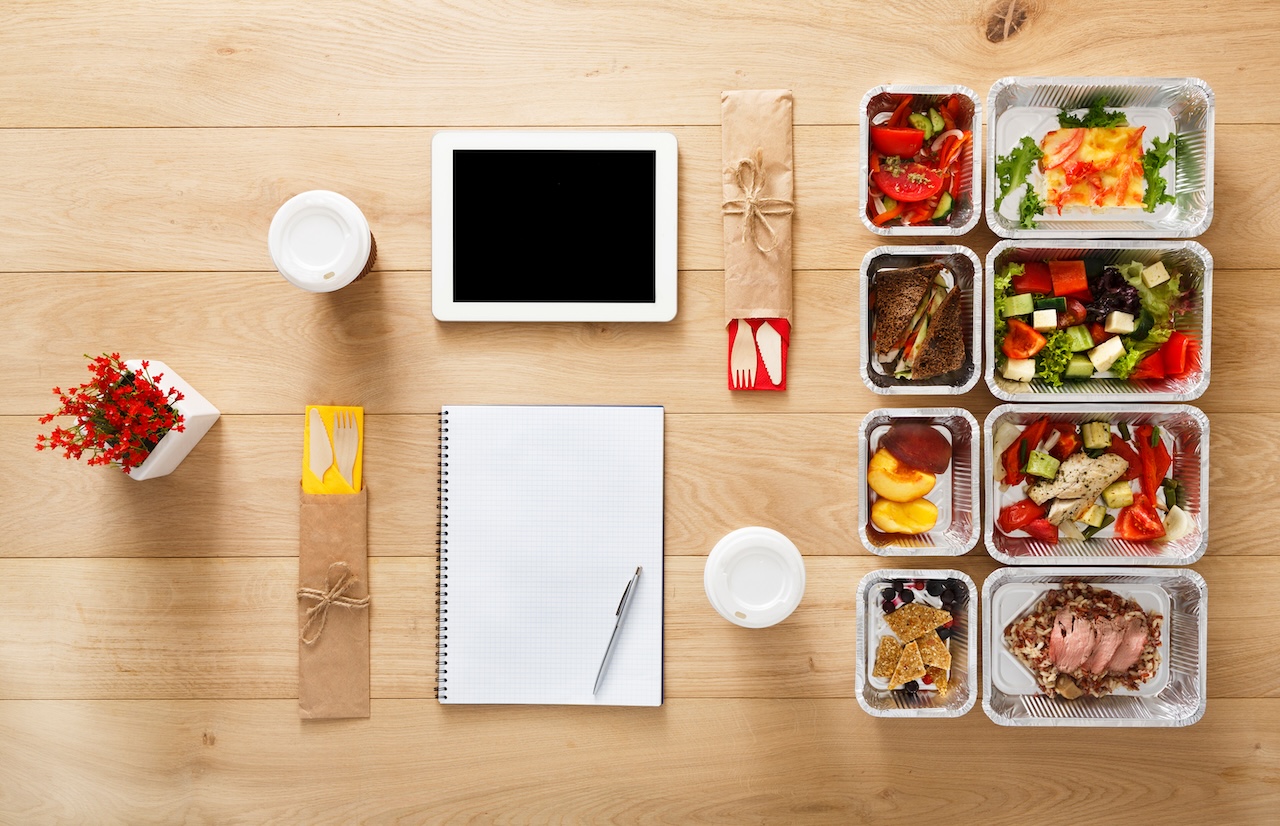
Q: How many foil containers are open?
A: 8